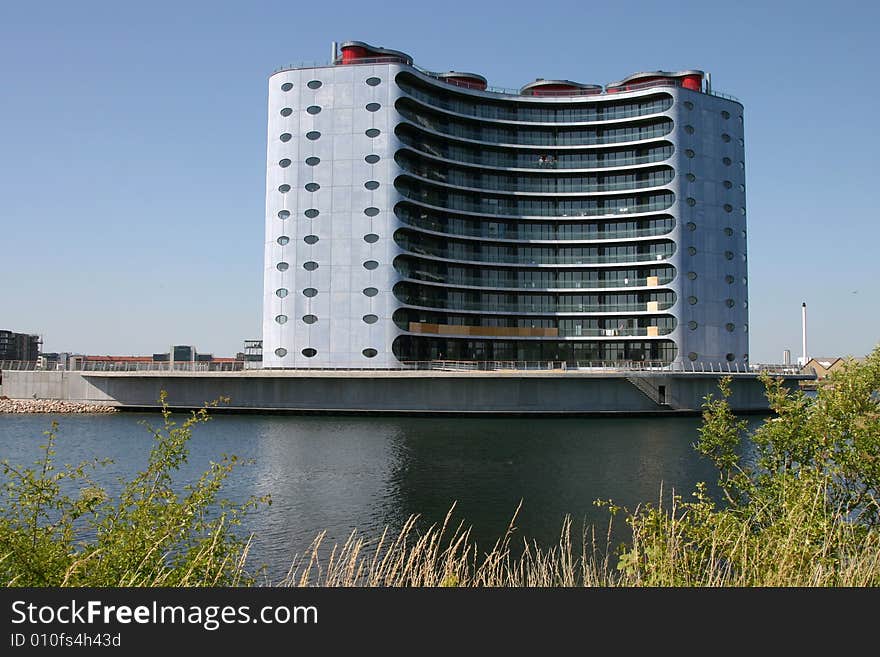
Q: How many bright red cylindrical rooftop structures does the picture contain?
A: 4